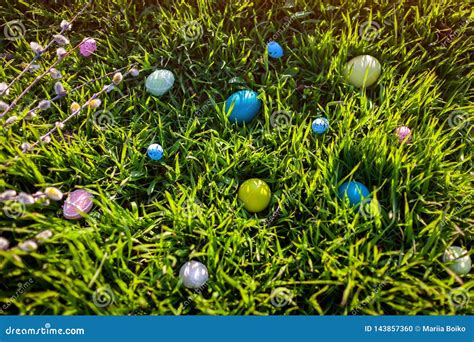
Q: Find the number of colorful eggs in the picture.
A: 13